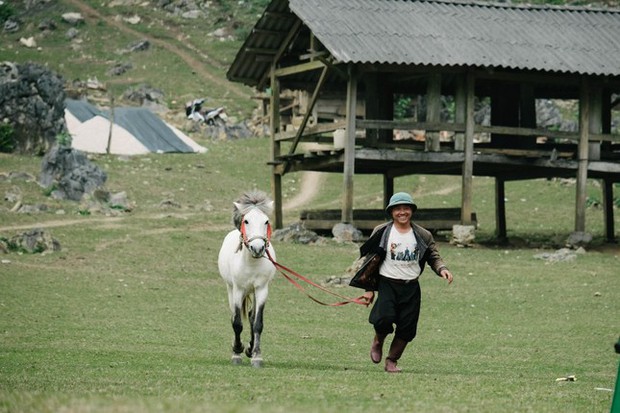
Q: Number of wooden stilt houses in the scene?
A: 1